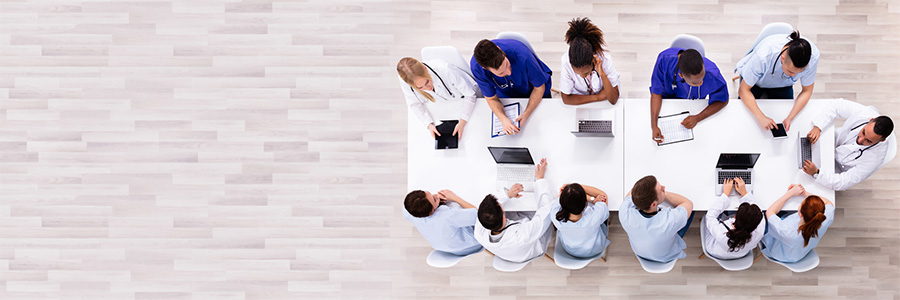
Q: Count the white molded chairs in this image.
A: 11